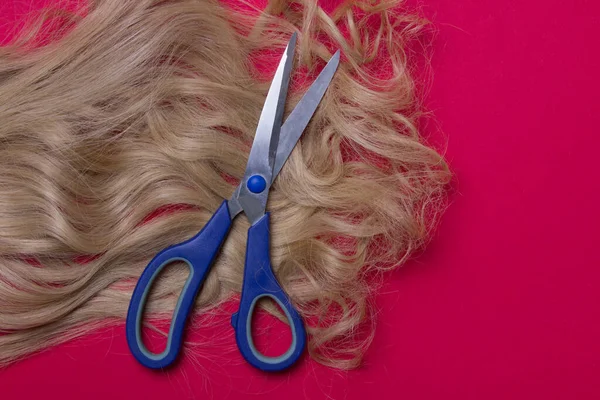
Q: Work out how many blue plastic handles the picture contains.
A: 2